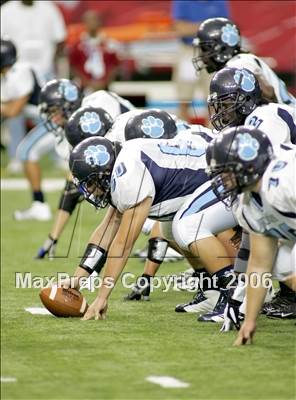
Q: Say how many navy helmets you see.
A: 8